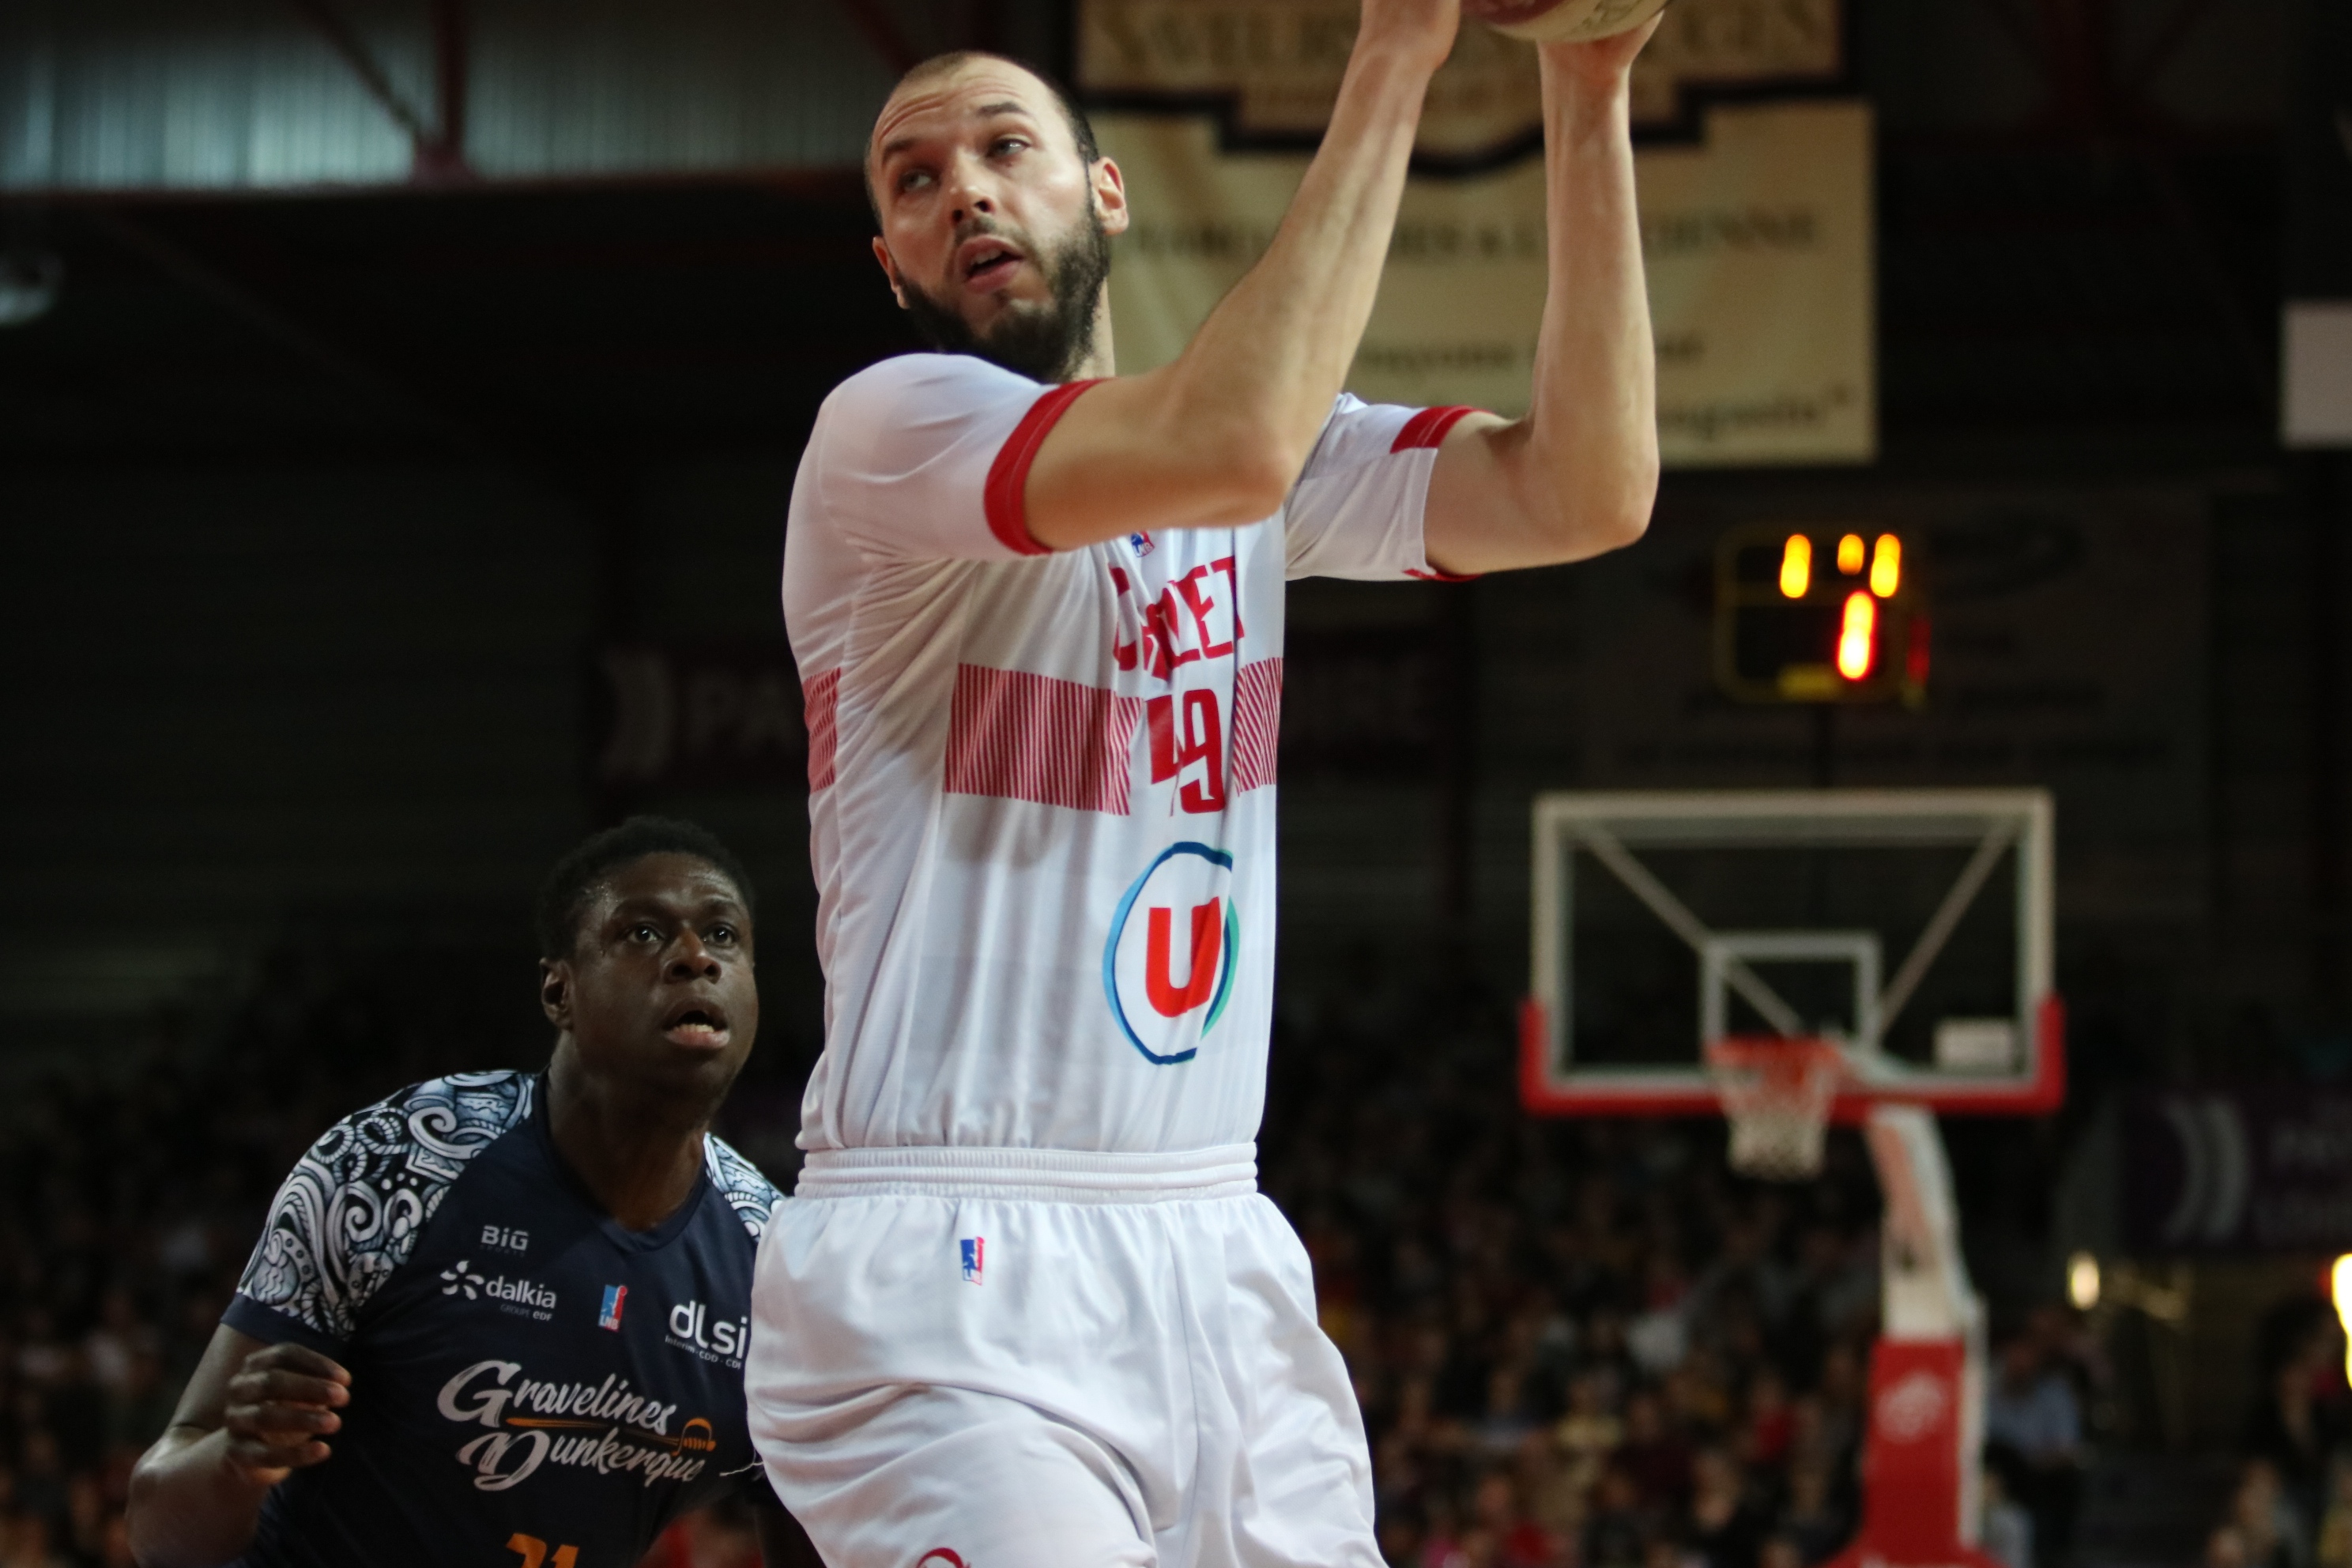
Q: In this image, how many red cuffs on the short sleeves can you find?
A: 2